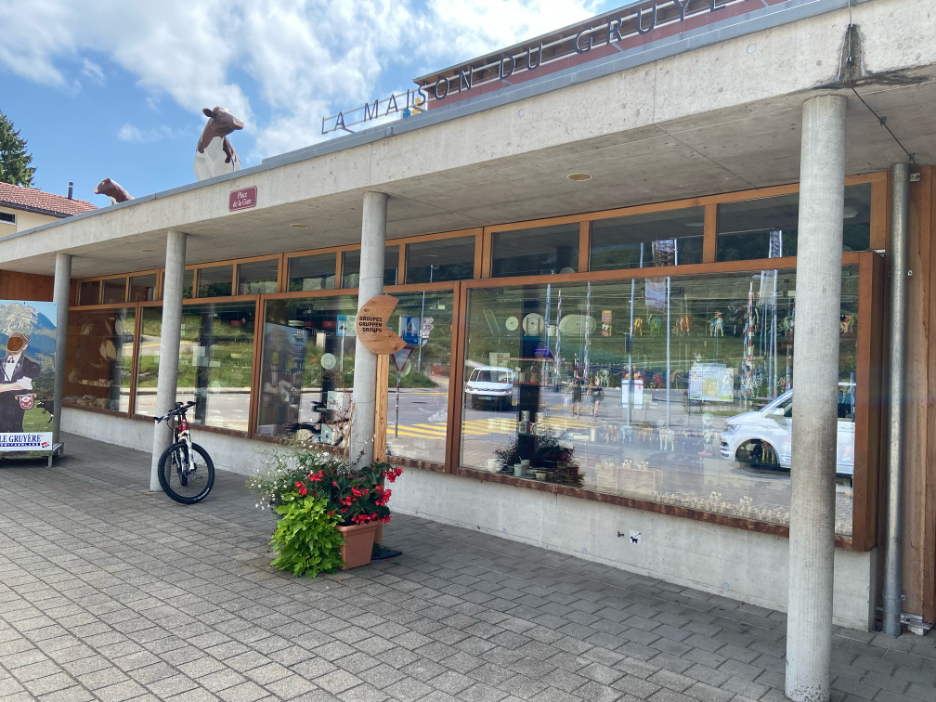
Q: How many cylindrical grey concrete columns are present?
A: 4